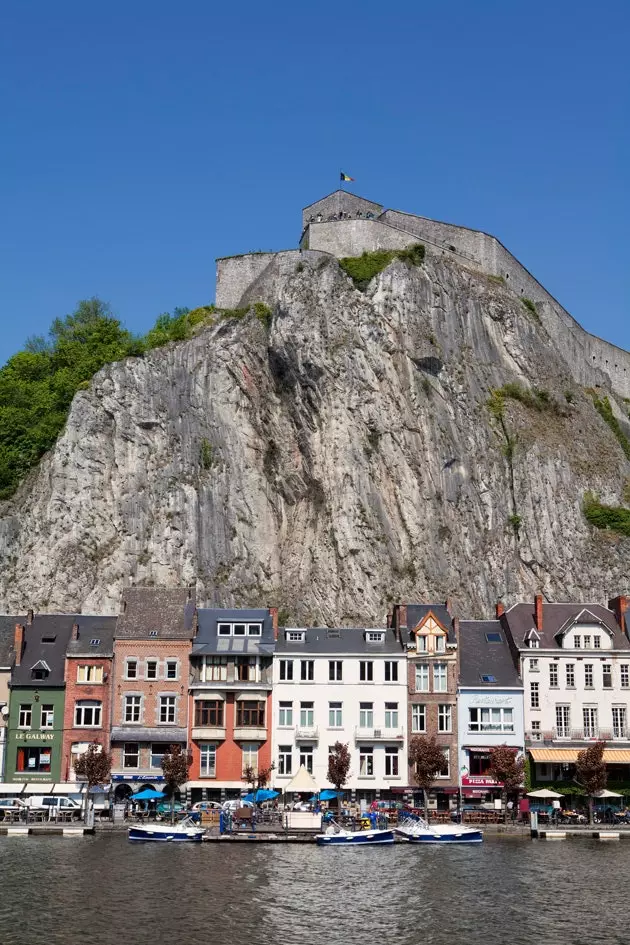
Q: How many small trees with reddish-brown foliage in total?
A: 7